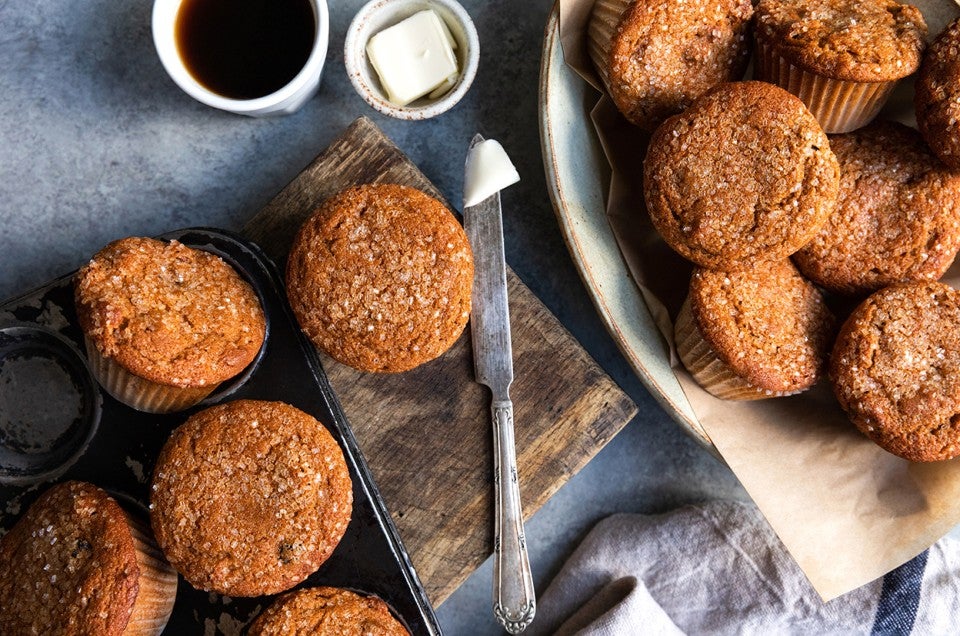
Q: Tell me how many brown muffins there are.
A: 12